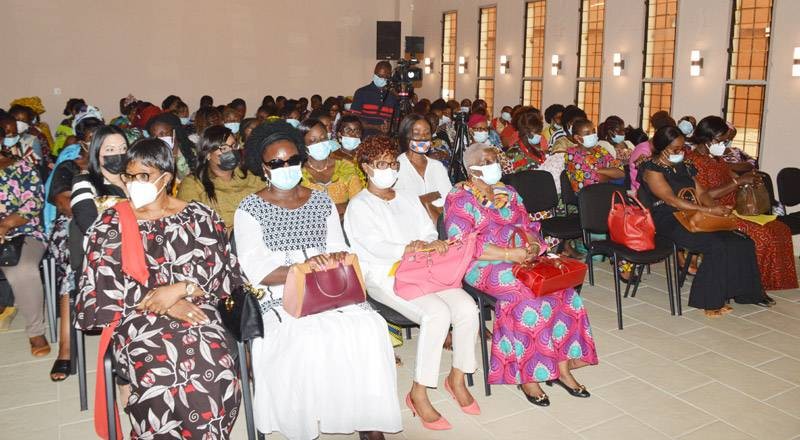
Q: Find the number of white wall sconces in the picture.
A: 7